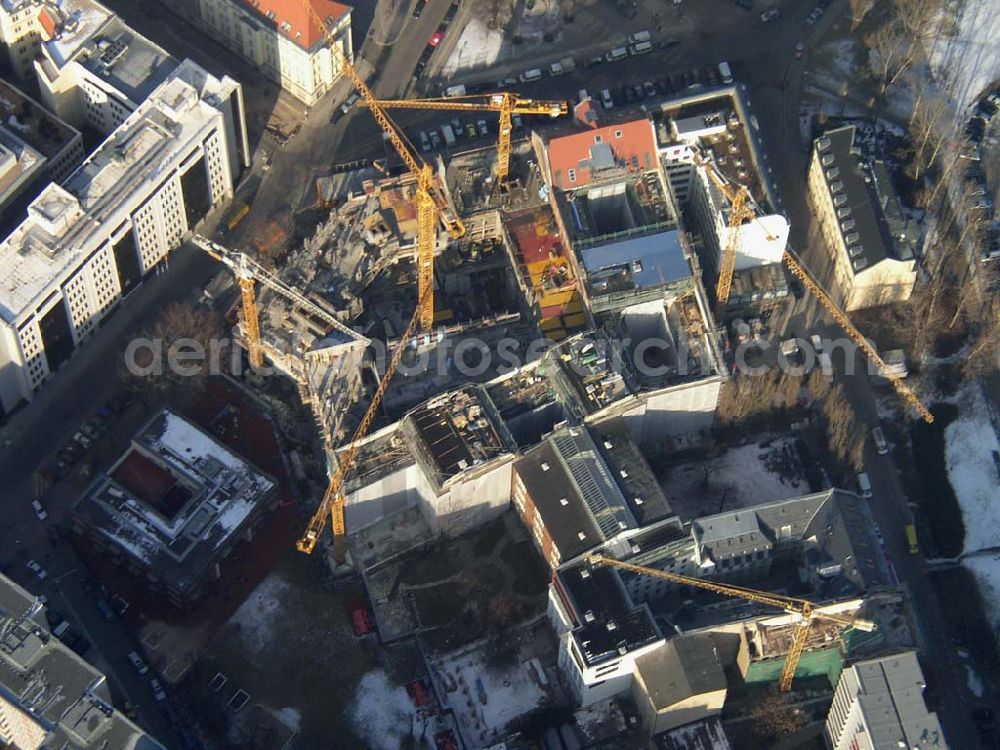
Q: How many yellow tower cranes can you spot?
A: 6